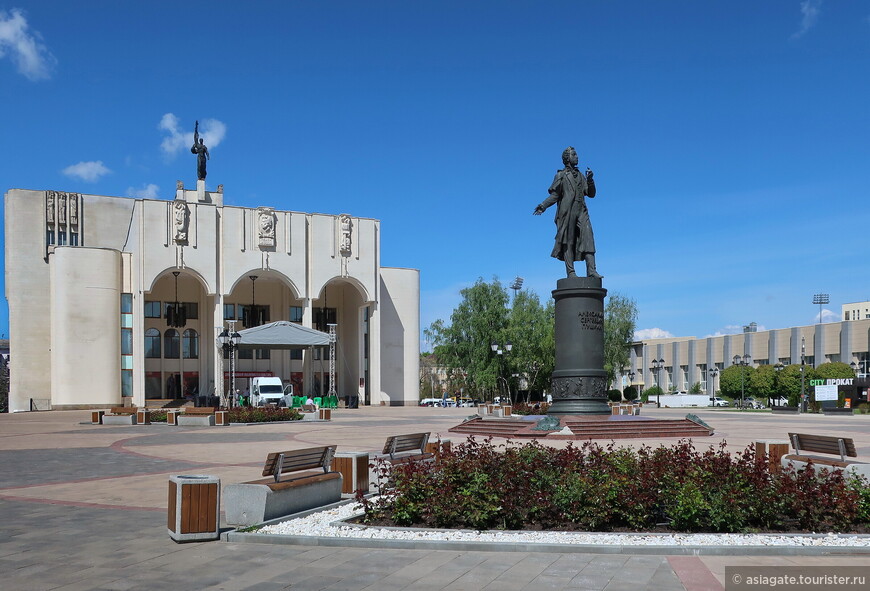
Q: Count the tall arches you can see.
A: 3